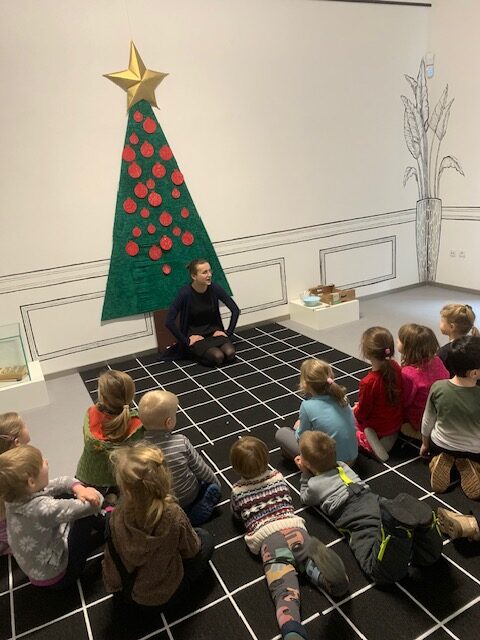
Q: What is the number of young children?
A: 12